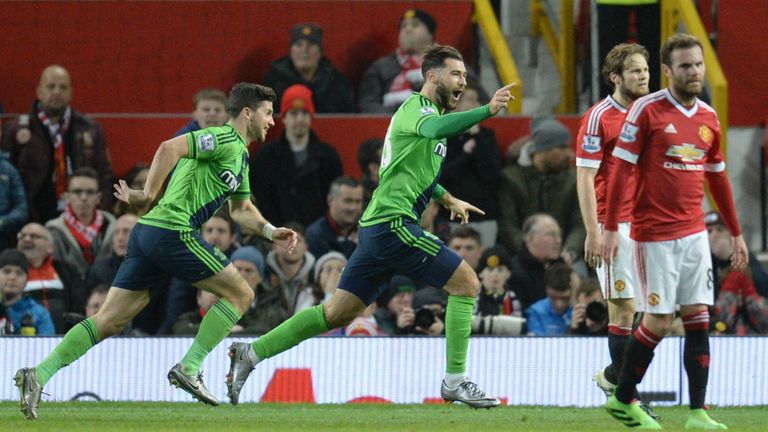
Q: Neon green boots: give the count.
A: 2